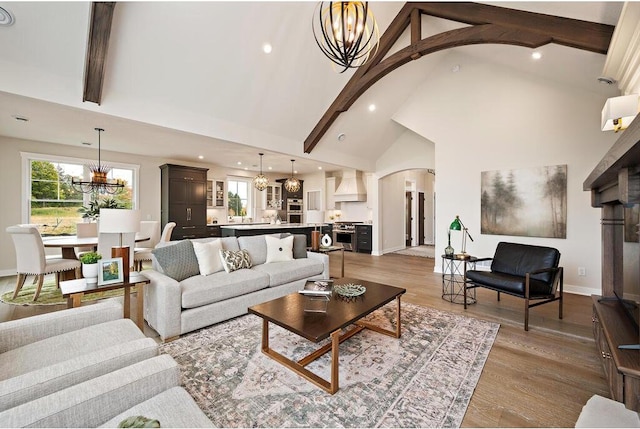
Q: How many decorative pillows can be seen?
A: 5